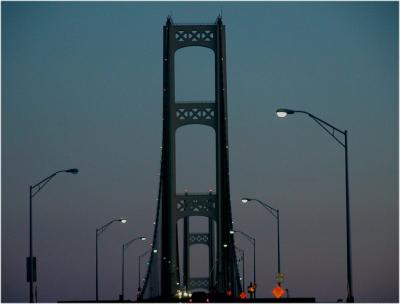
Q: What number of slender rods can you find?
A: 8